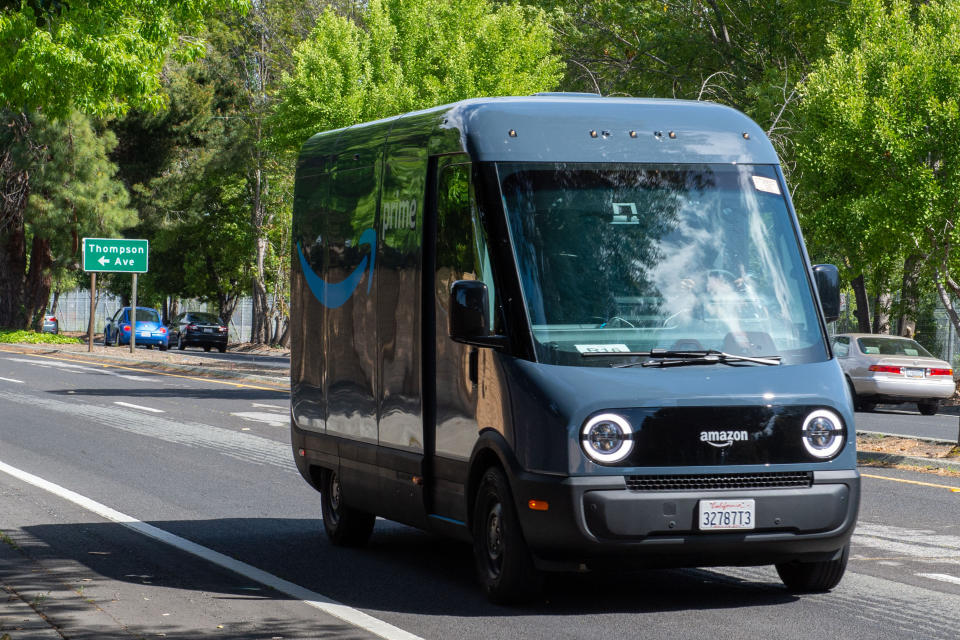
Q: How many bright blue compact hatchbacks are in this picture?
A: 1